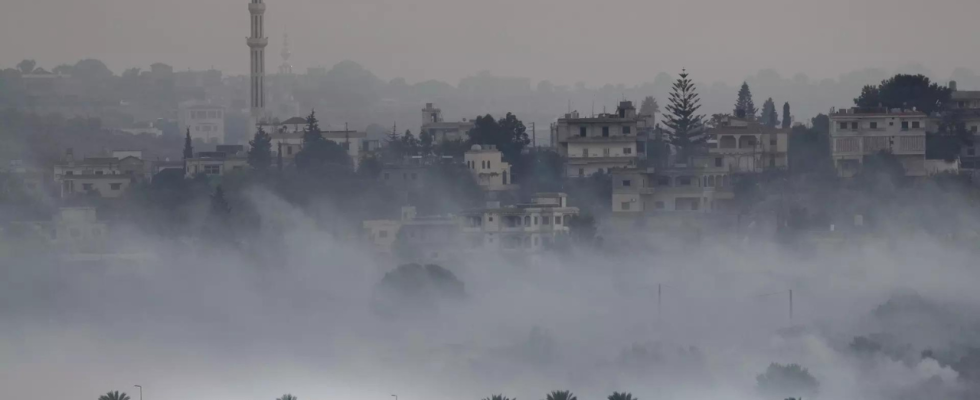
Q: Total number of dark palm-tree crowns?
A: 5